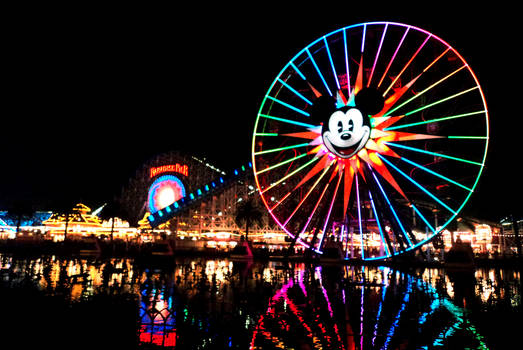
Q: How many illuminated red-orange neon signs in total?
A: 1